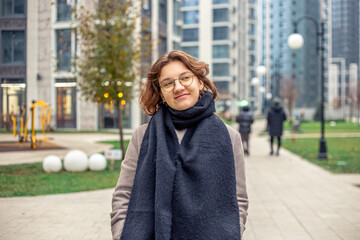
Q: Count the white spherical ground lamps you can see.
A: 3